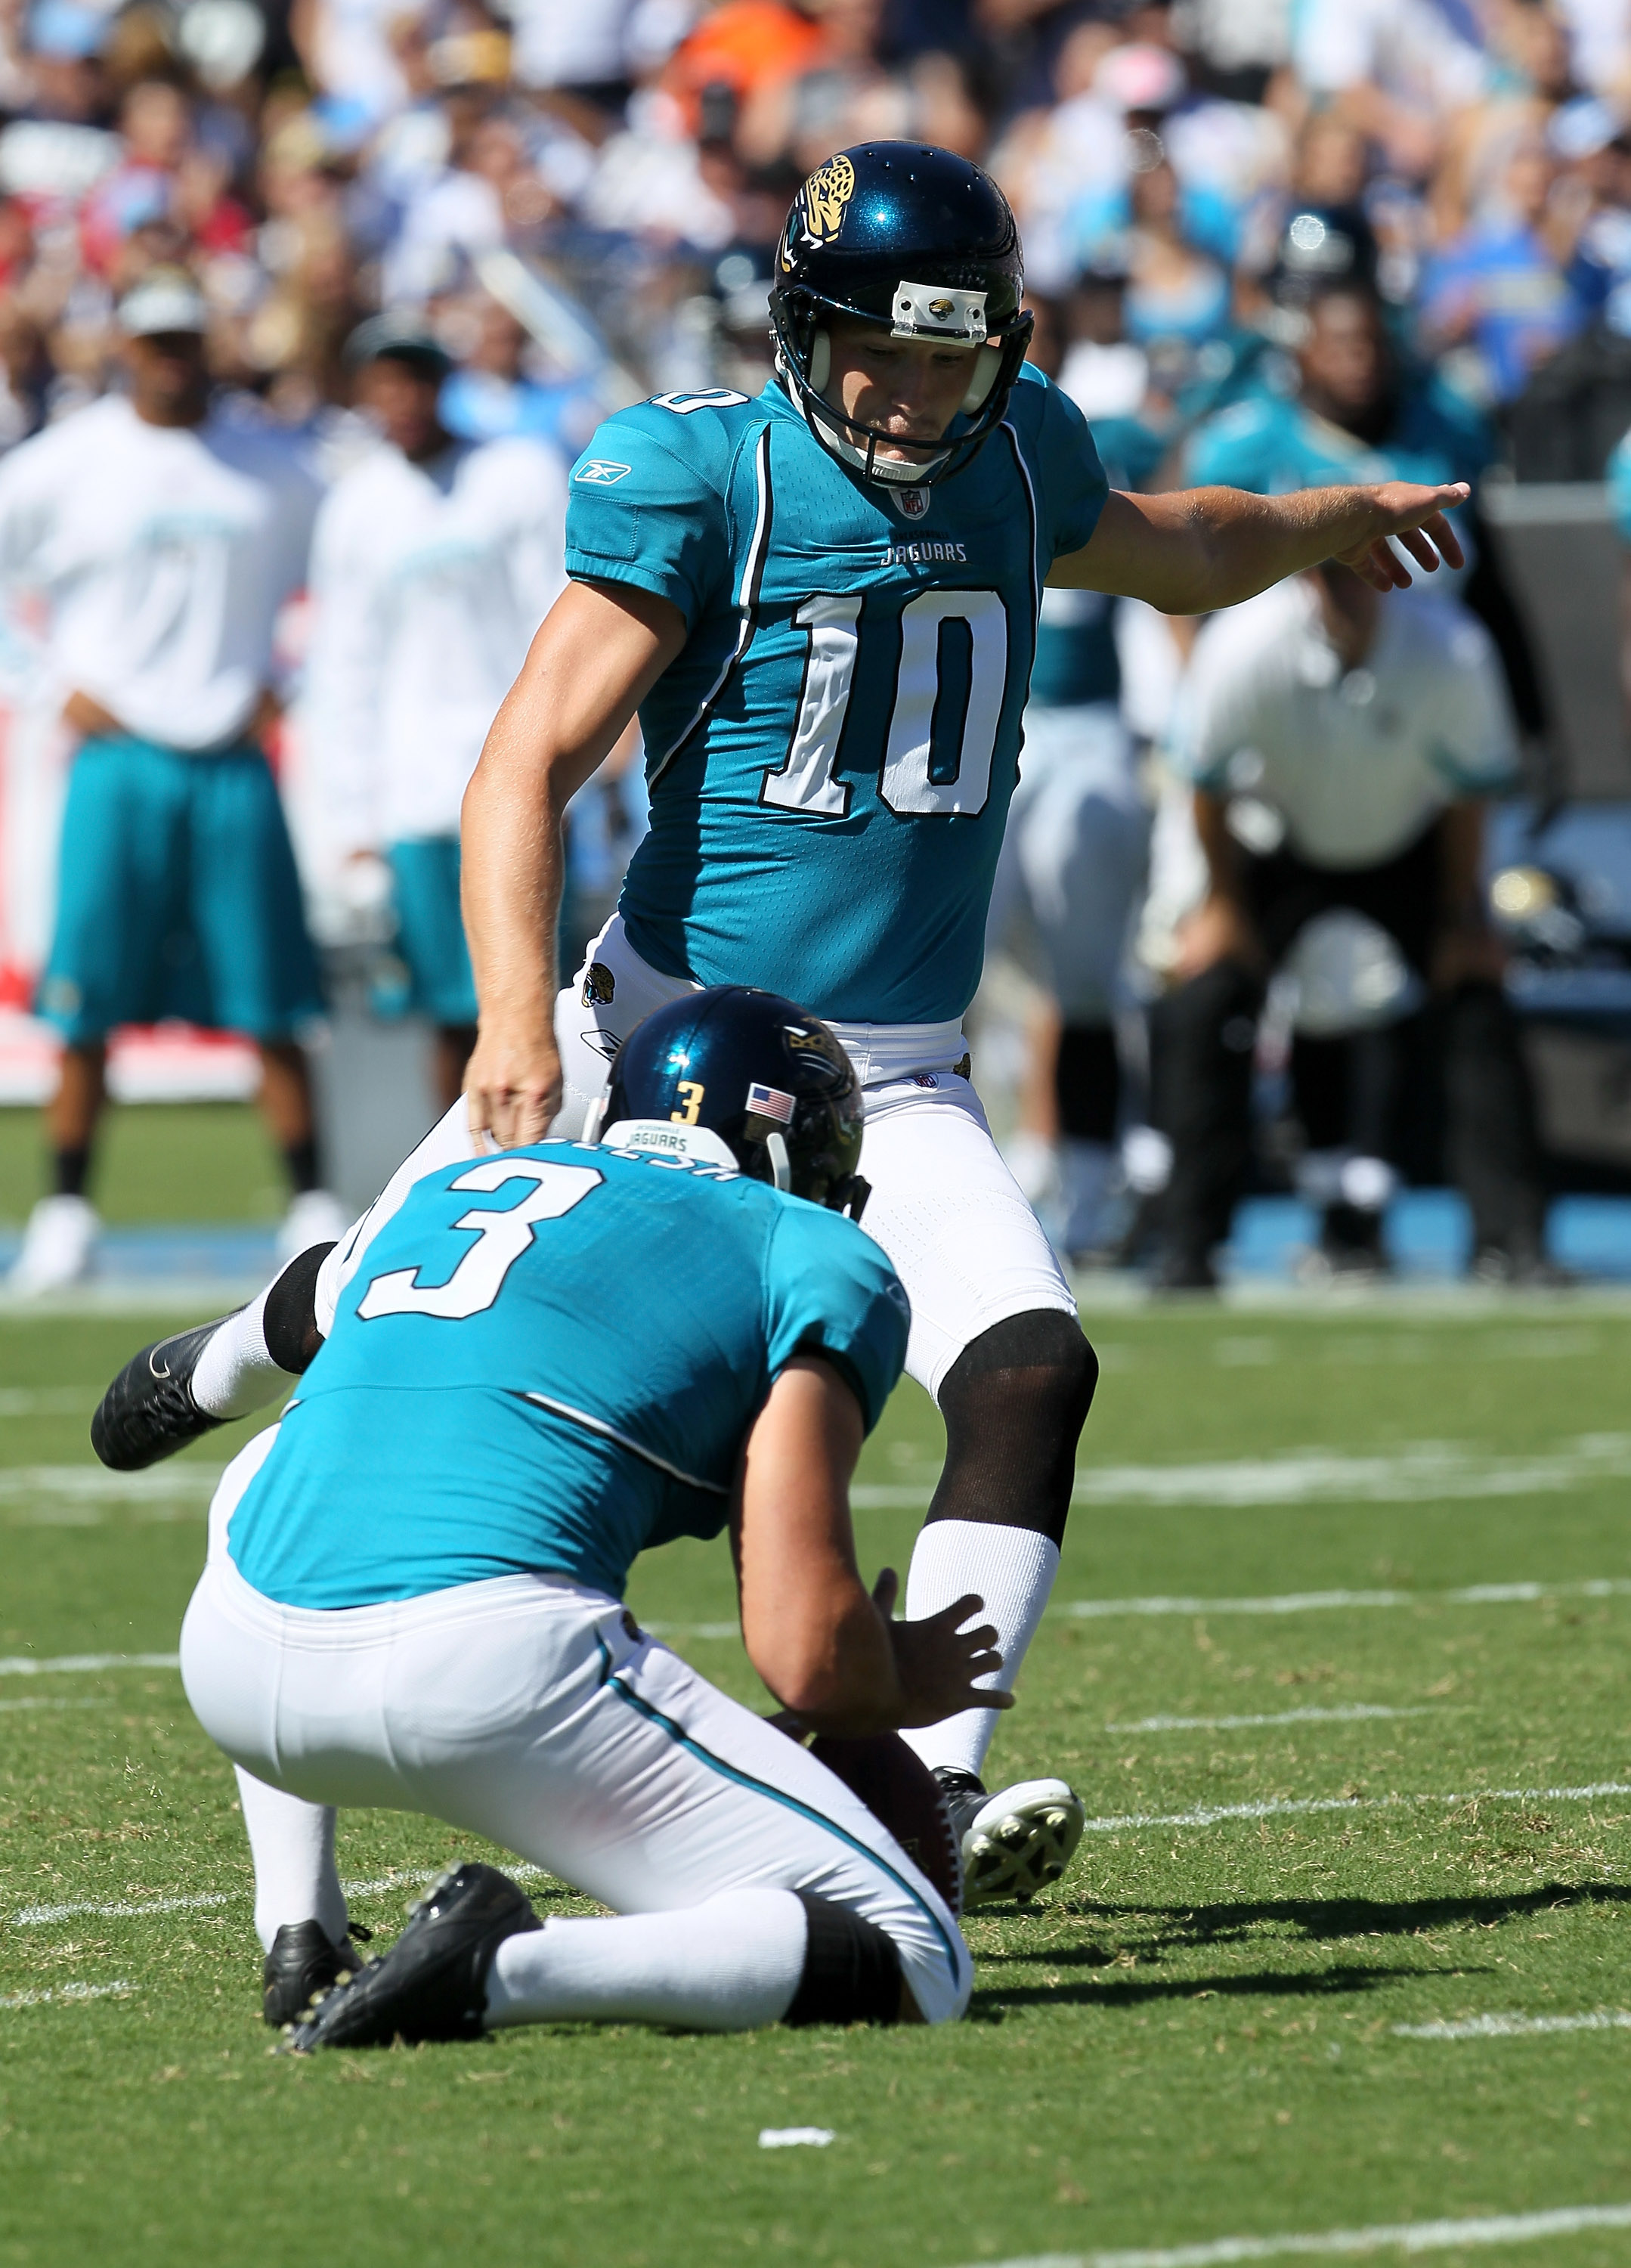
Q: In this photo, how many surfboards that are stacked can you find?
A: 0